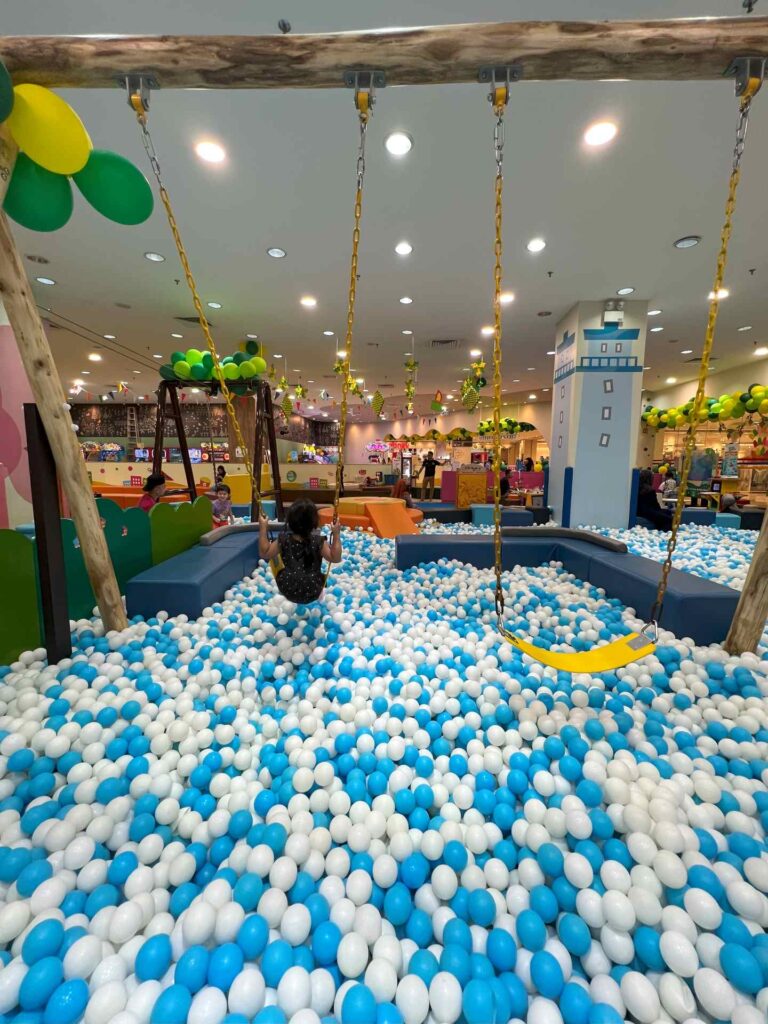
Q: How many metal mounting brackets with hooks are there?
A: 4